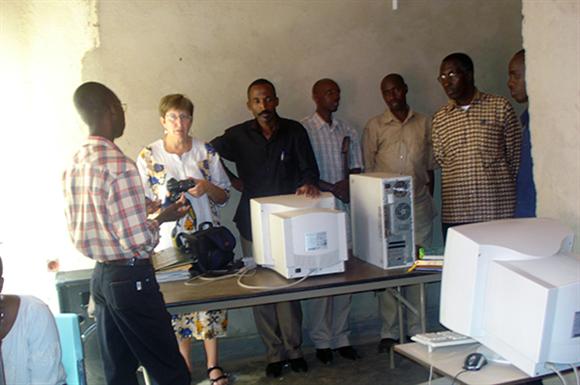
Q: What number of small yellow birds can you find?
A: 0